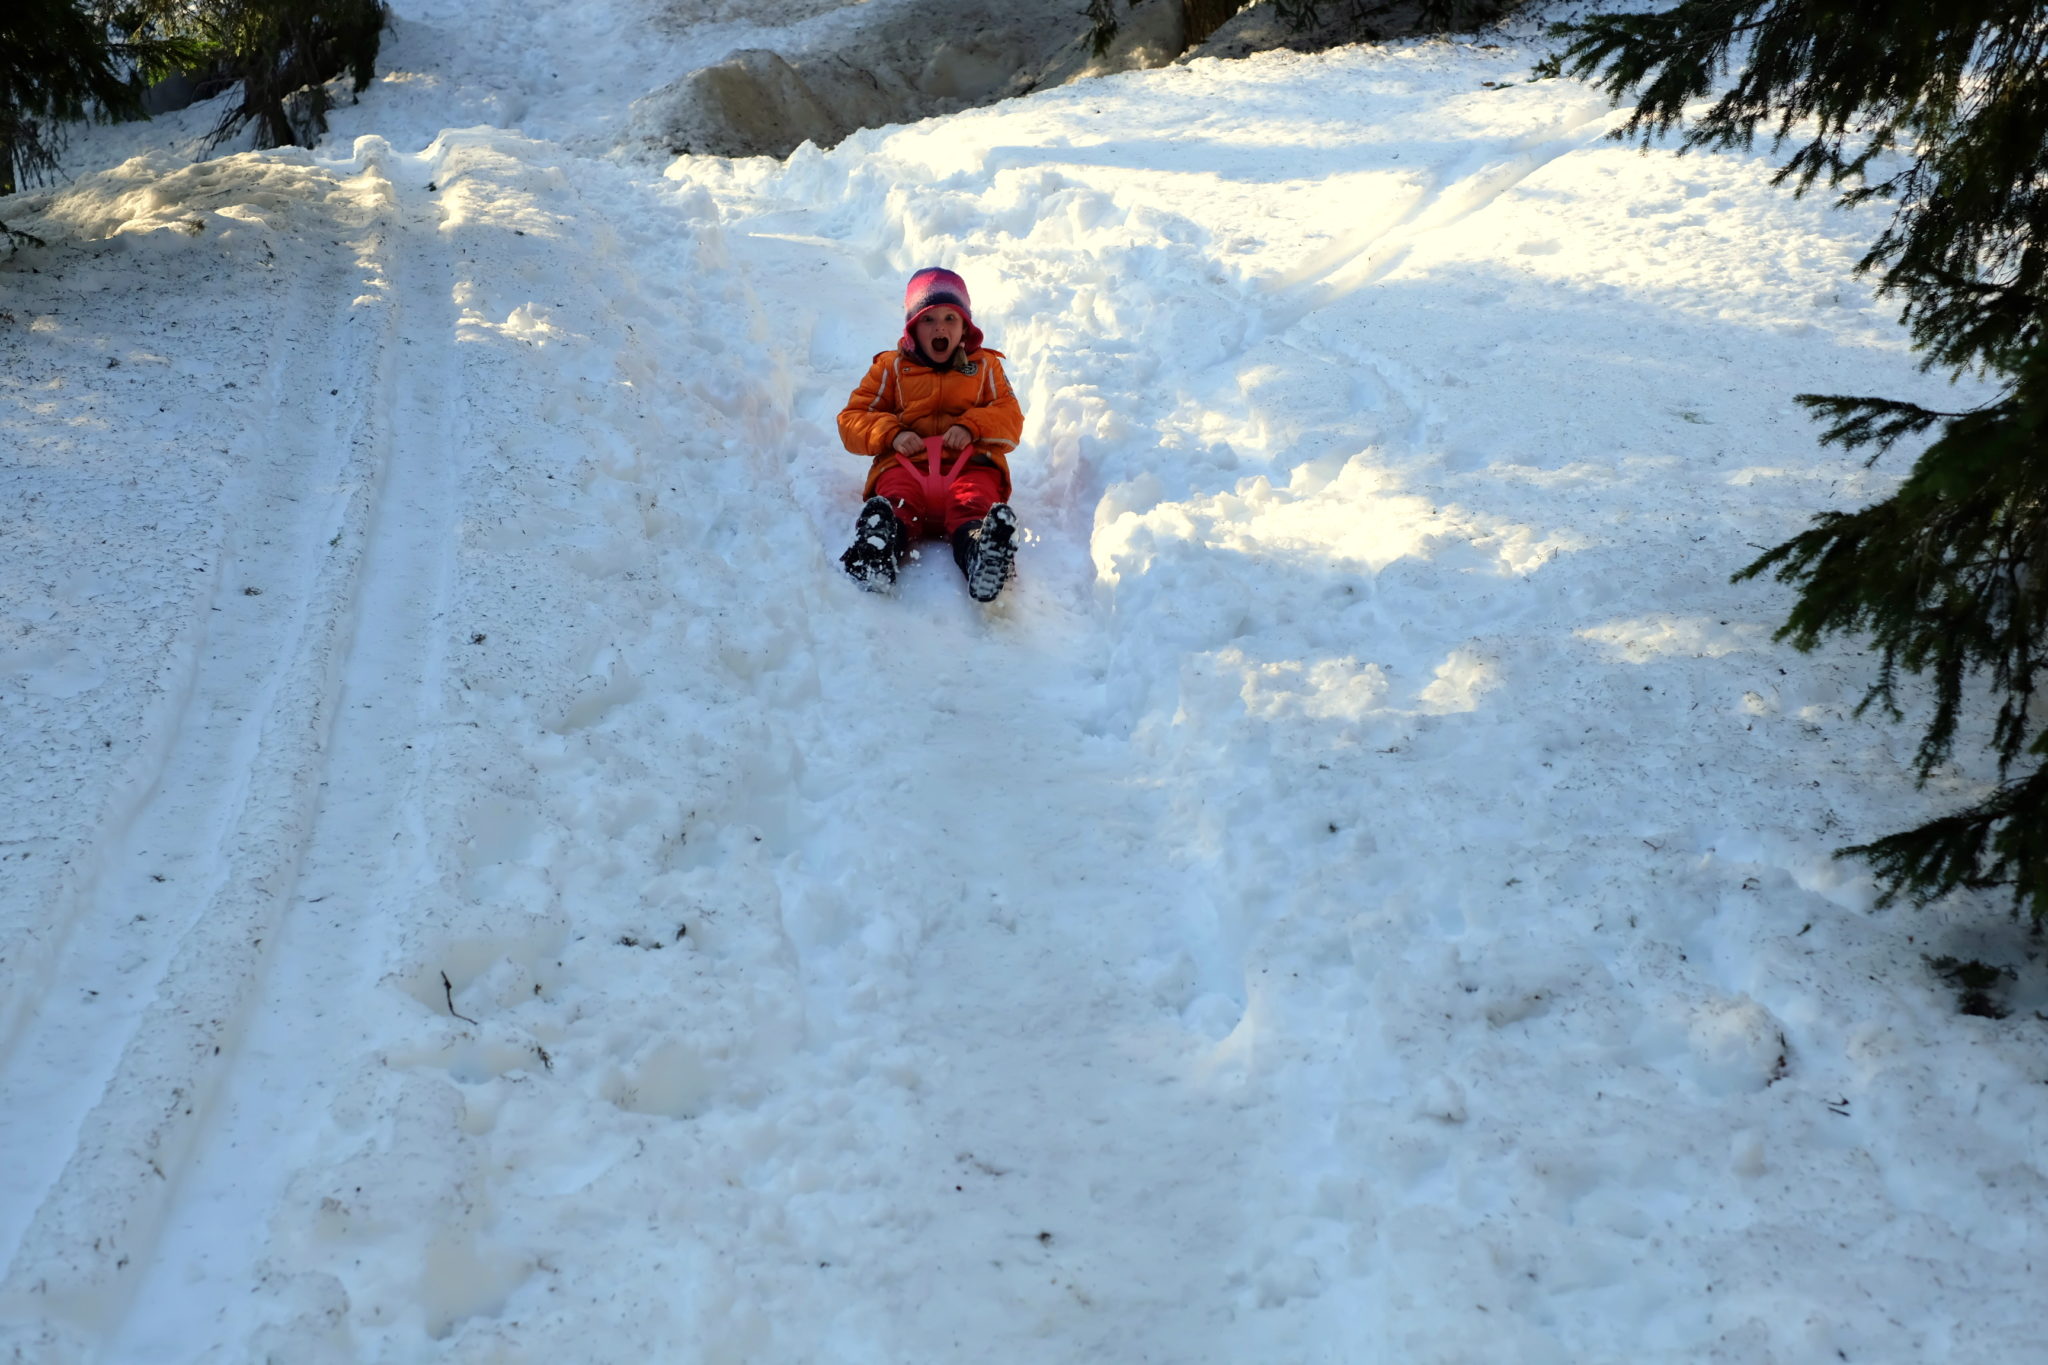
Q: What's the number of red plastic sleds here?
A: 1